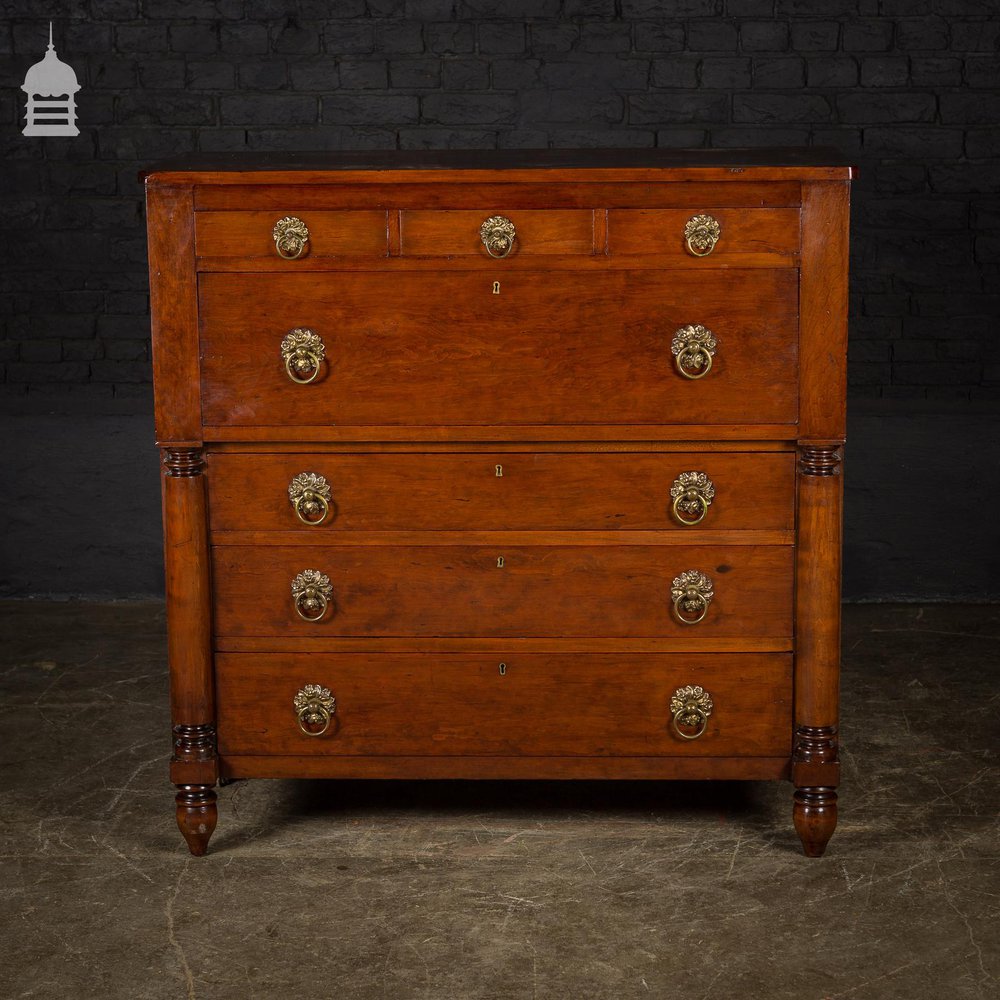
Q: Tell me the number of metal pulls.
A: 11